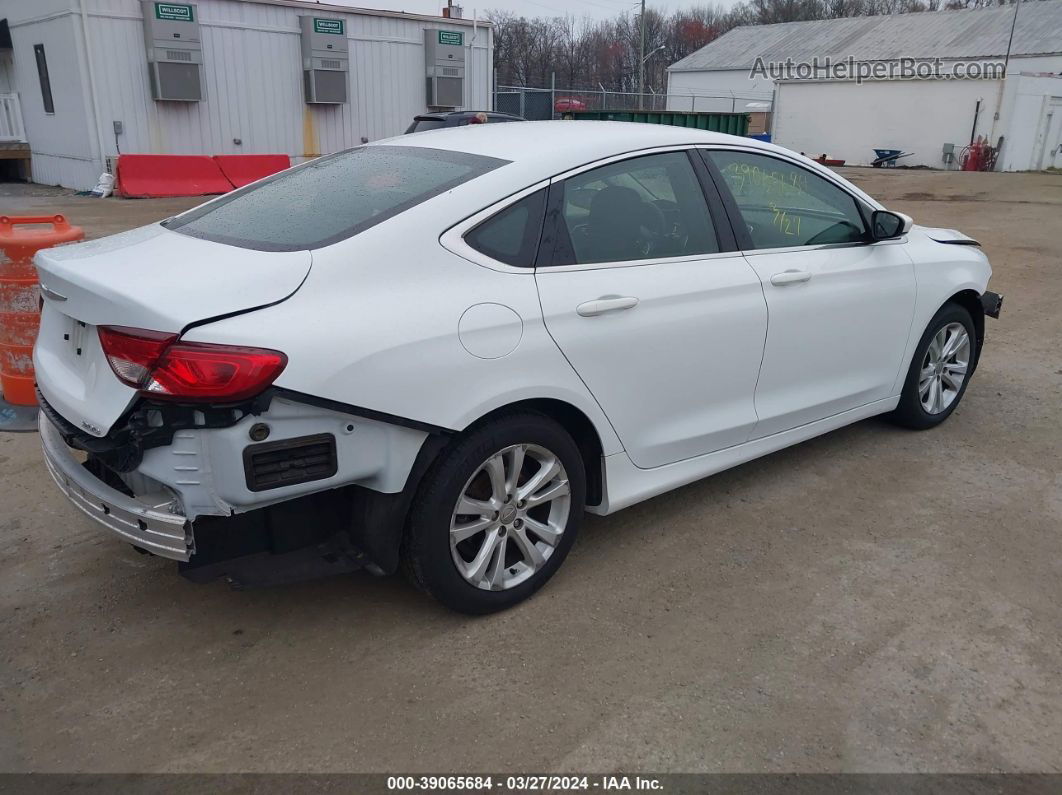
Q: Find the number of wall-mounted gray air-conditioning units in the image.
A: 3